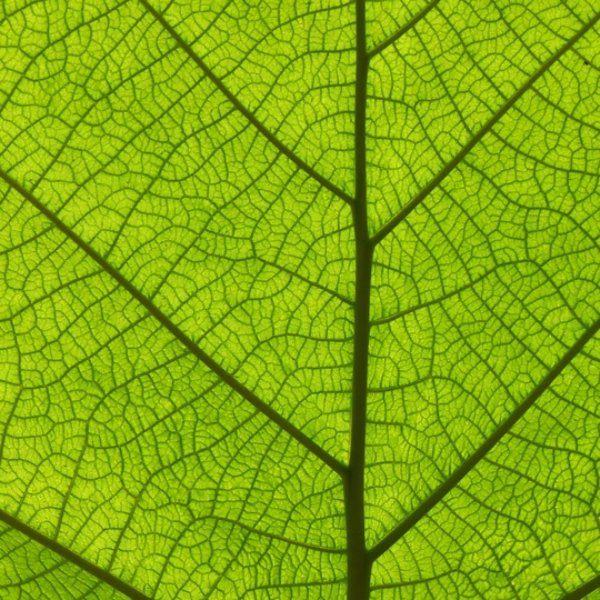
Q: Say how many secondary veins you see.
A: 7